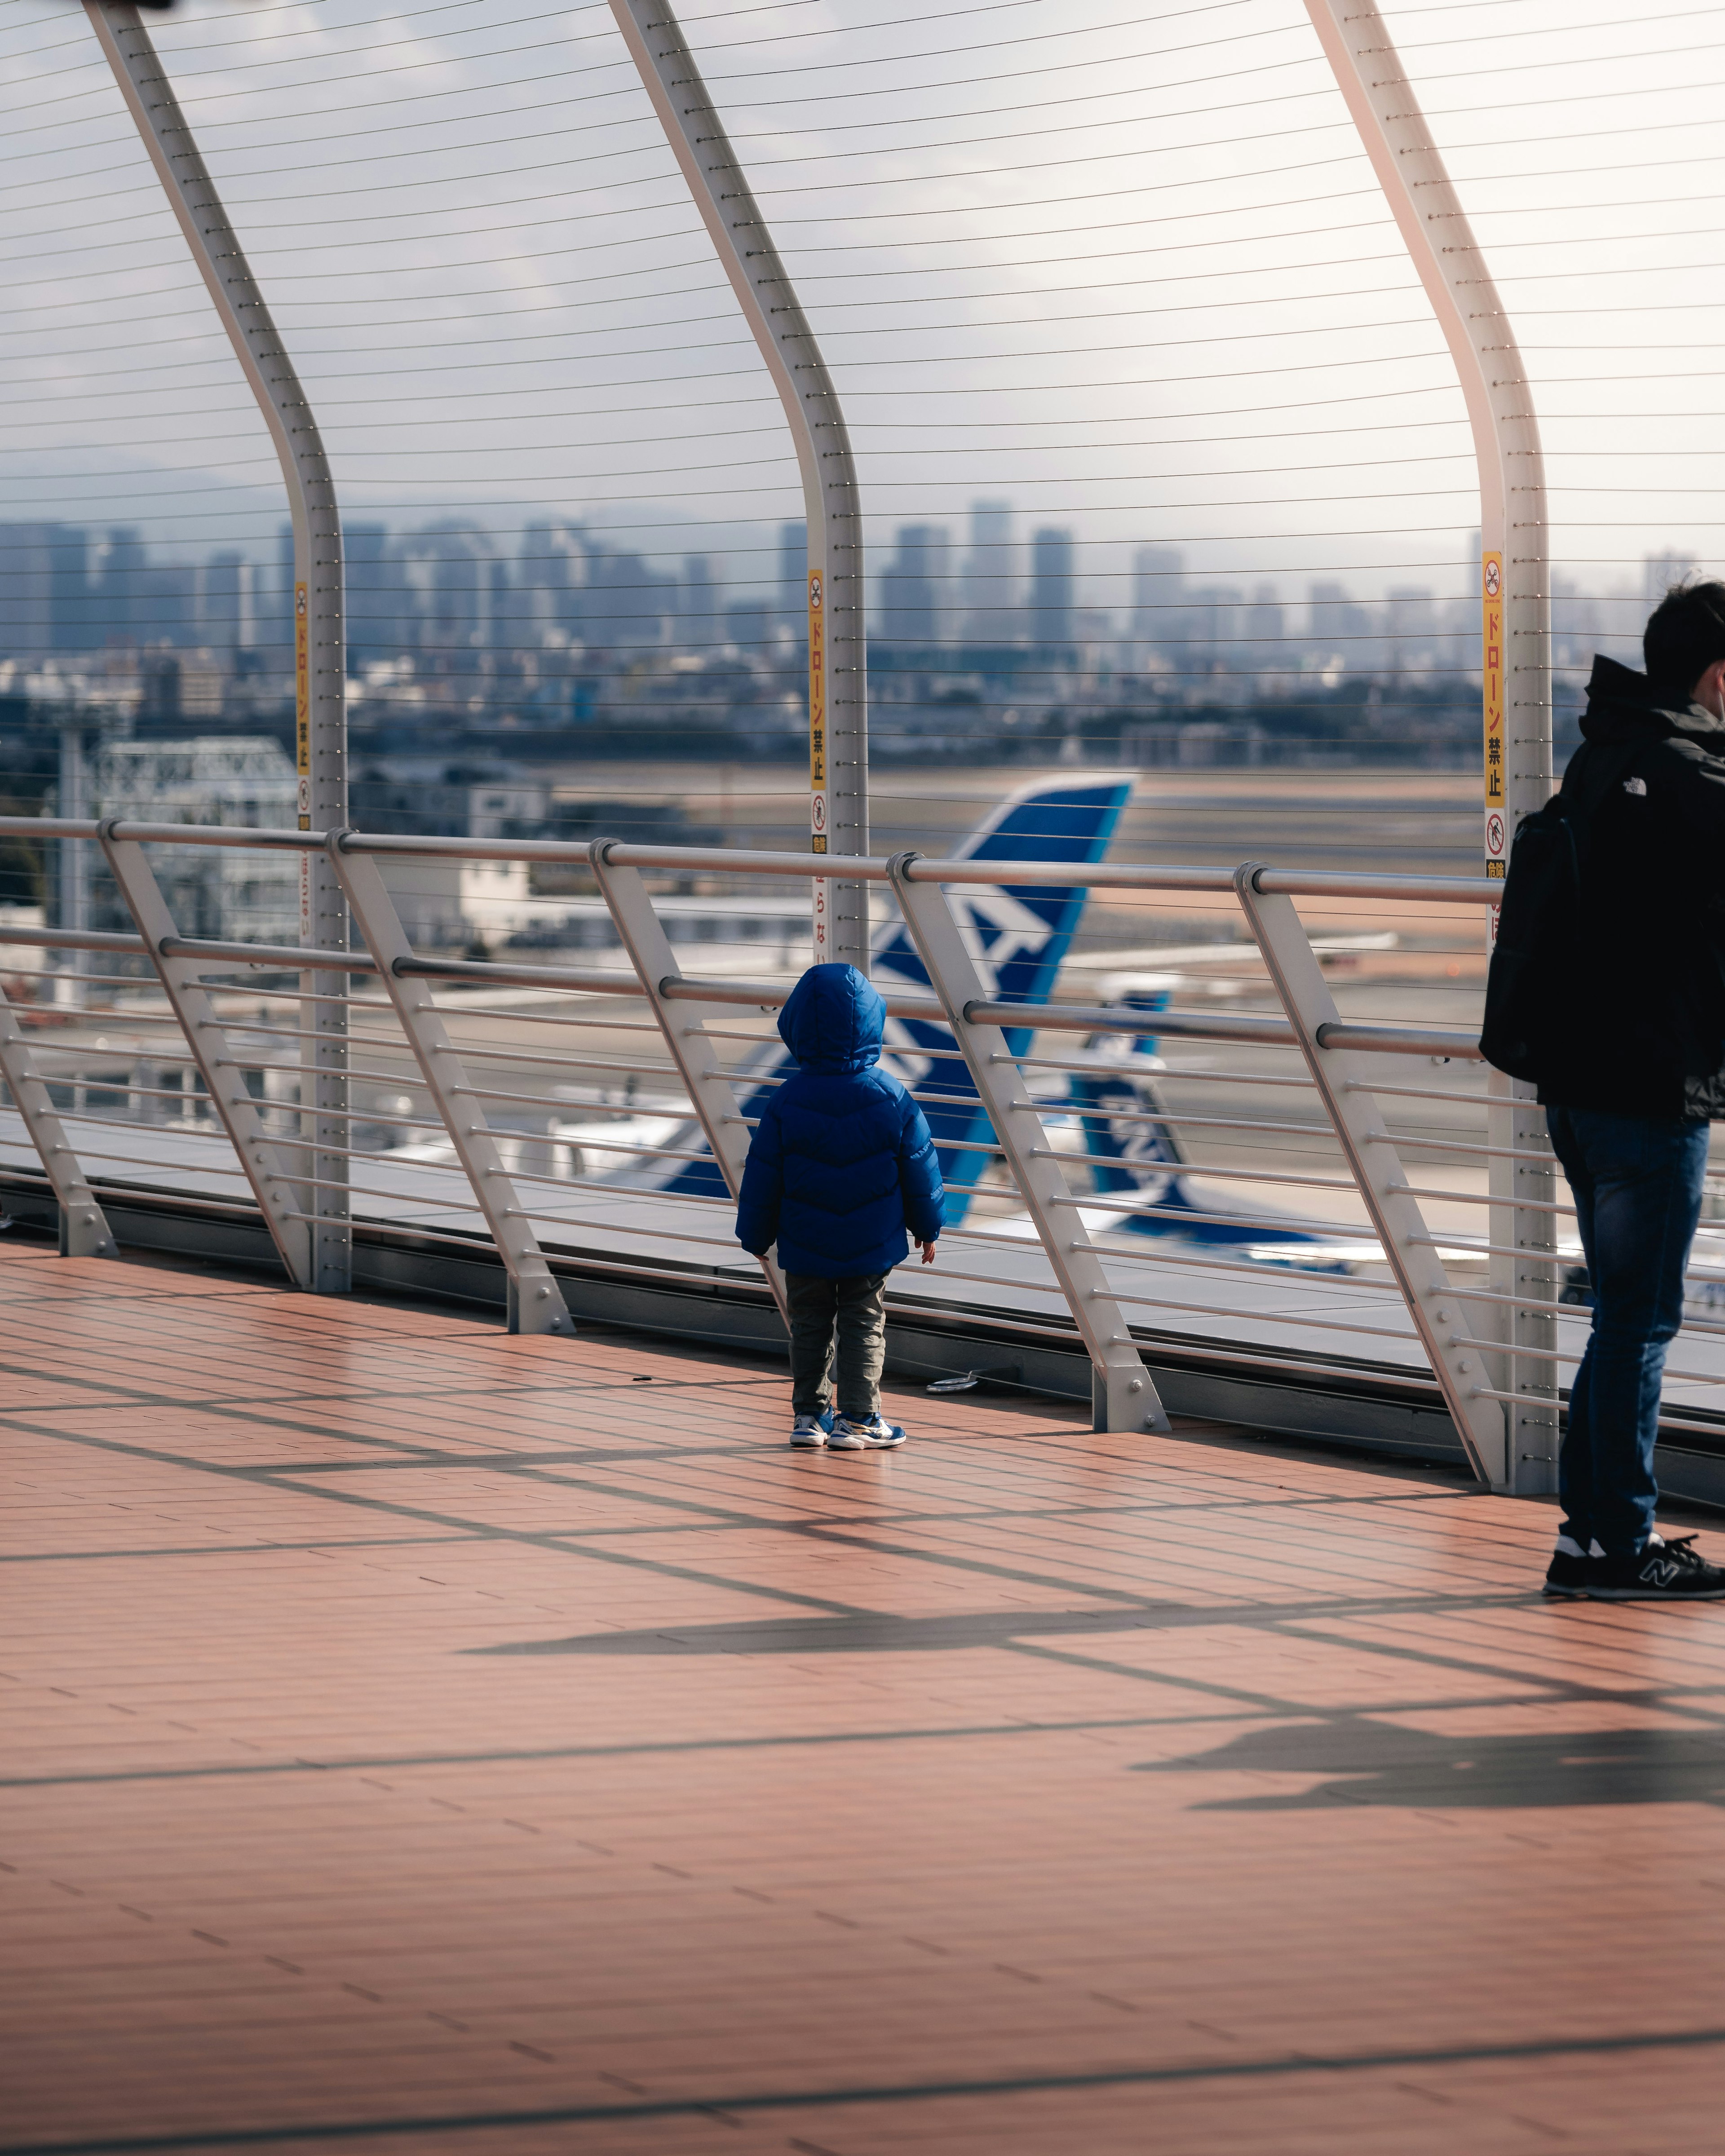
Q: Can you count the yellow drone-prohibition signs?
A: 3